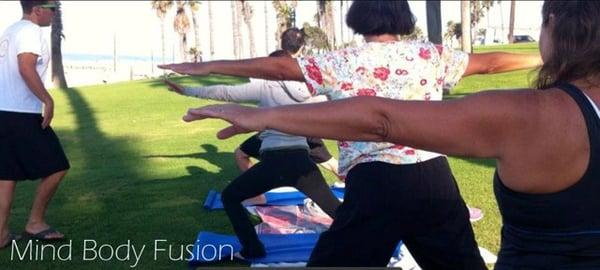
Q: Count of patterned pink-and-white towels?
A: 1